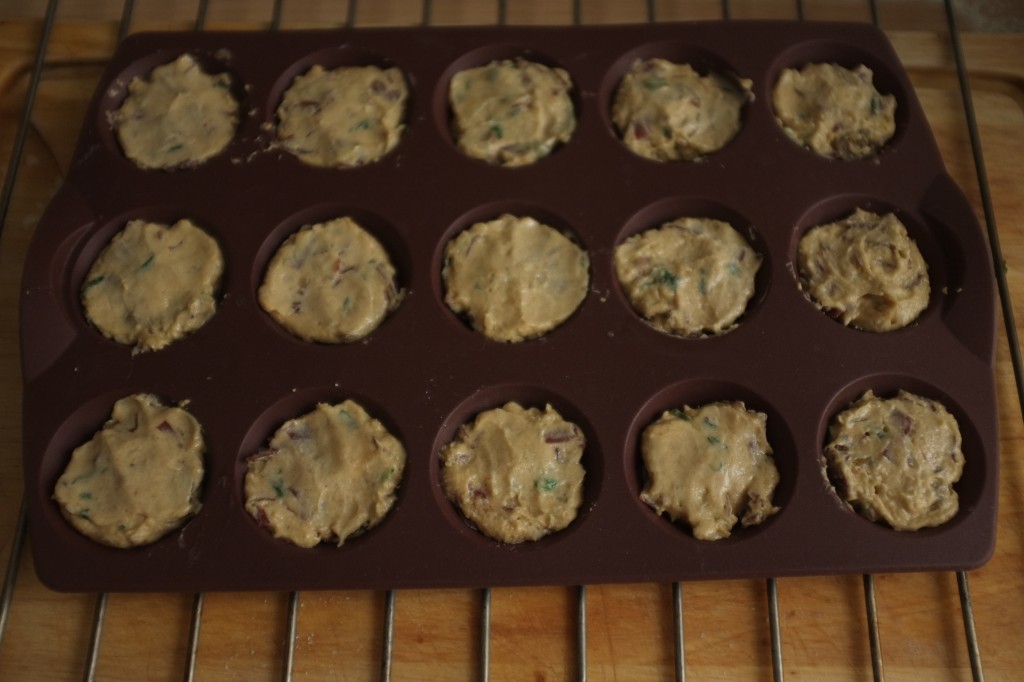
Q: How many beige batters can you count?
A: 15